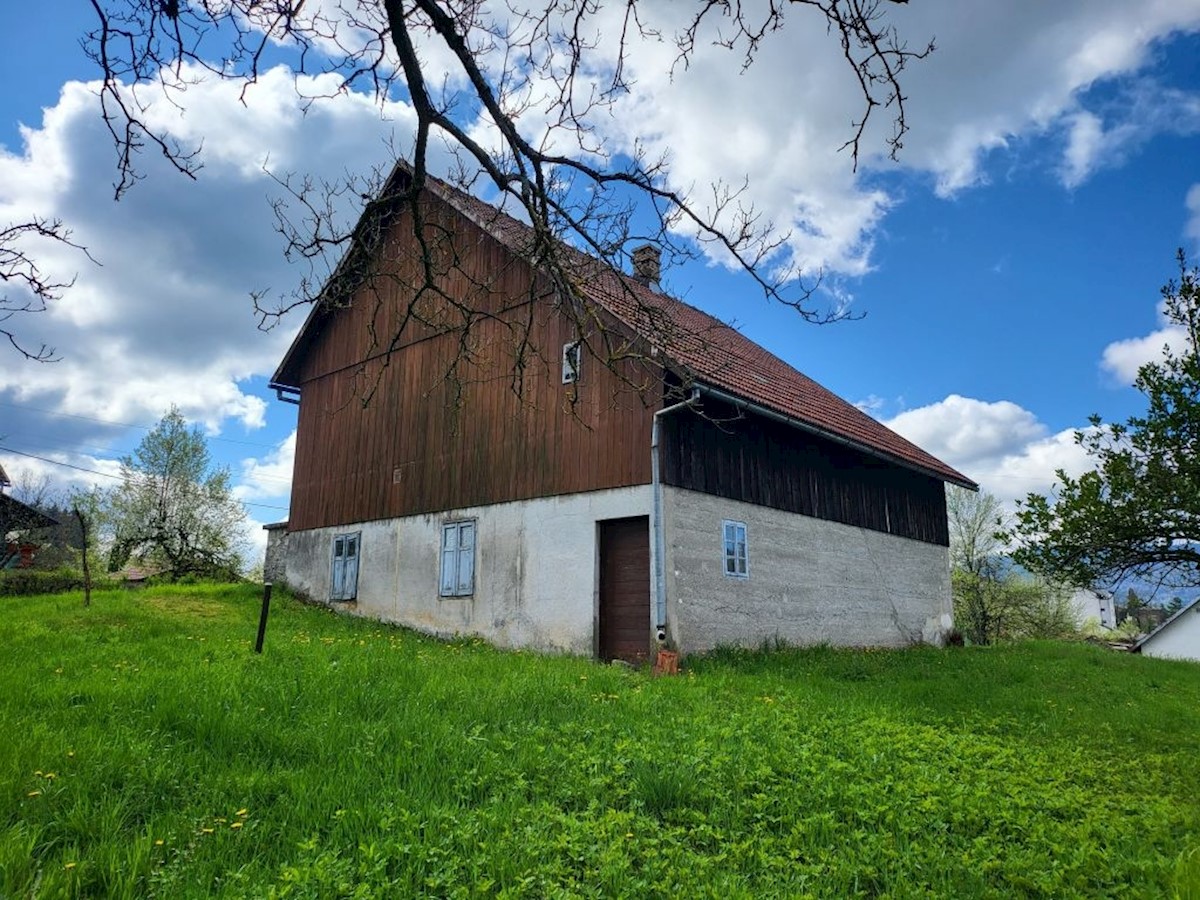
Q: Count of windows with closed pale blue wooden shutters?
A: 2